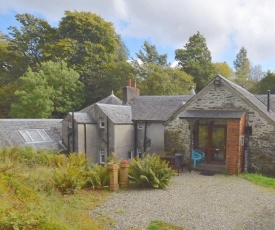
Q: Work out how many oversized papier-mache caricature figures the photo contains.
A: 0